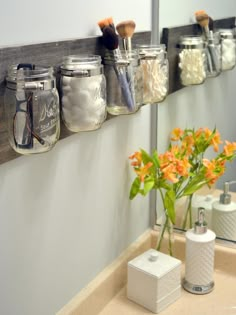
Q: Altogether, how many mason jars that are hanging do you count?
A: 4